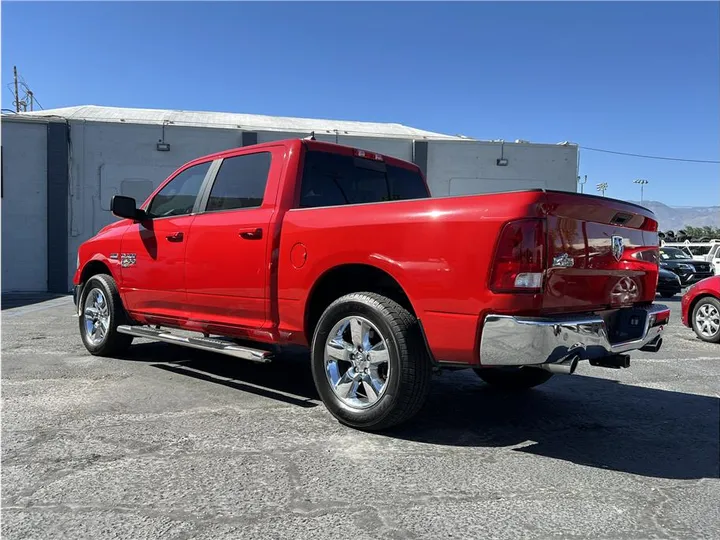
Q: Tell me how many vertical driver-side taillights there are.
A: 1